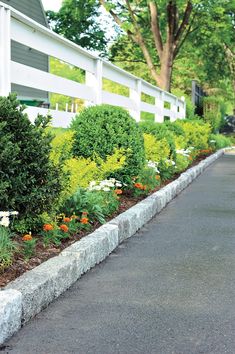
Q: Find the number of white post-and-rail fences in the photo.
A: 1